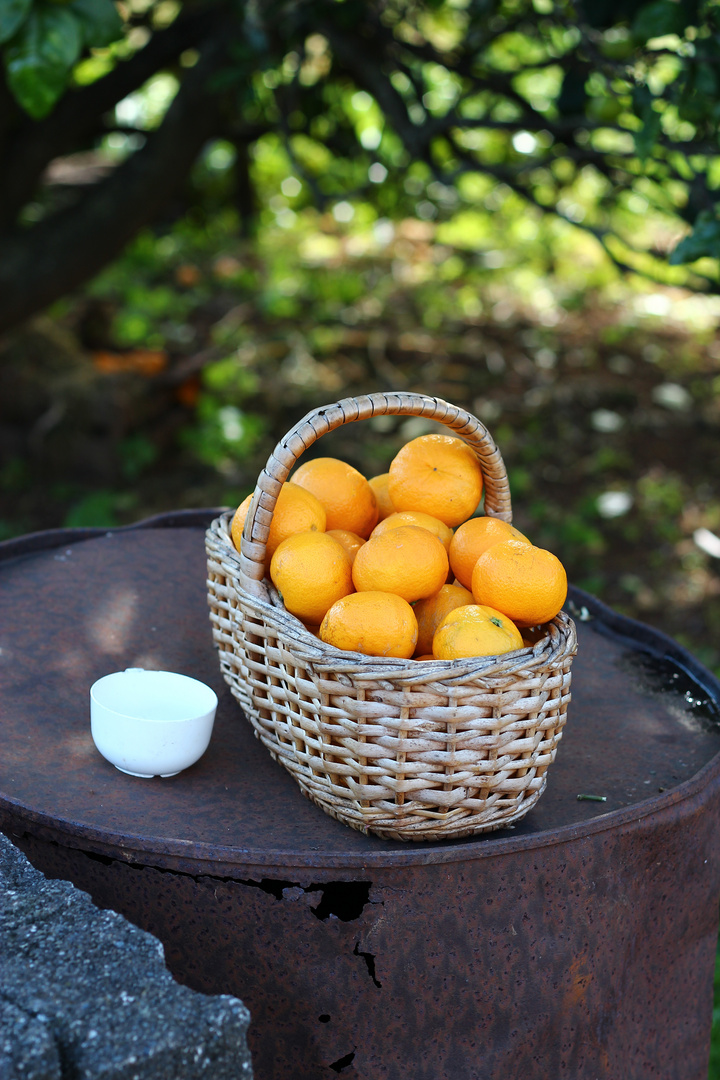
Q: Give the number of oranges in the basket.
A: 13